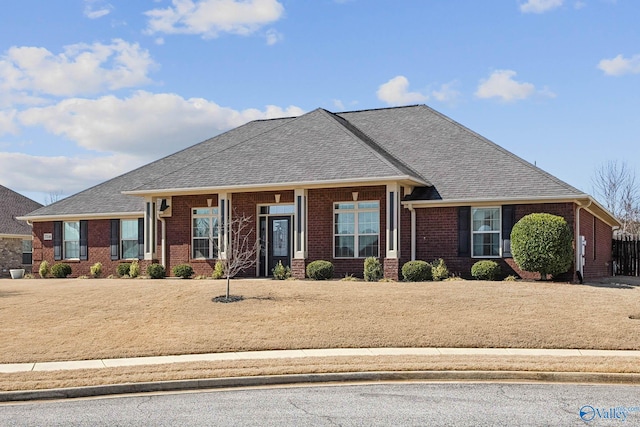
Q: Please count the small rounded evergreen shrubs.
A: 7